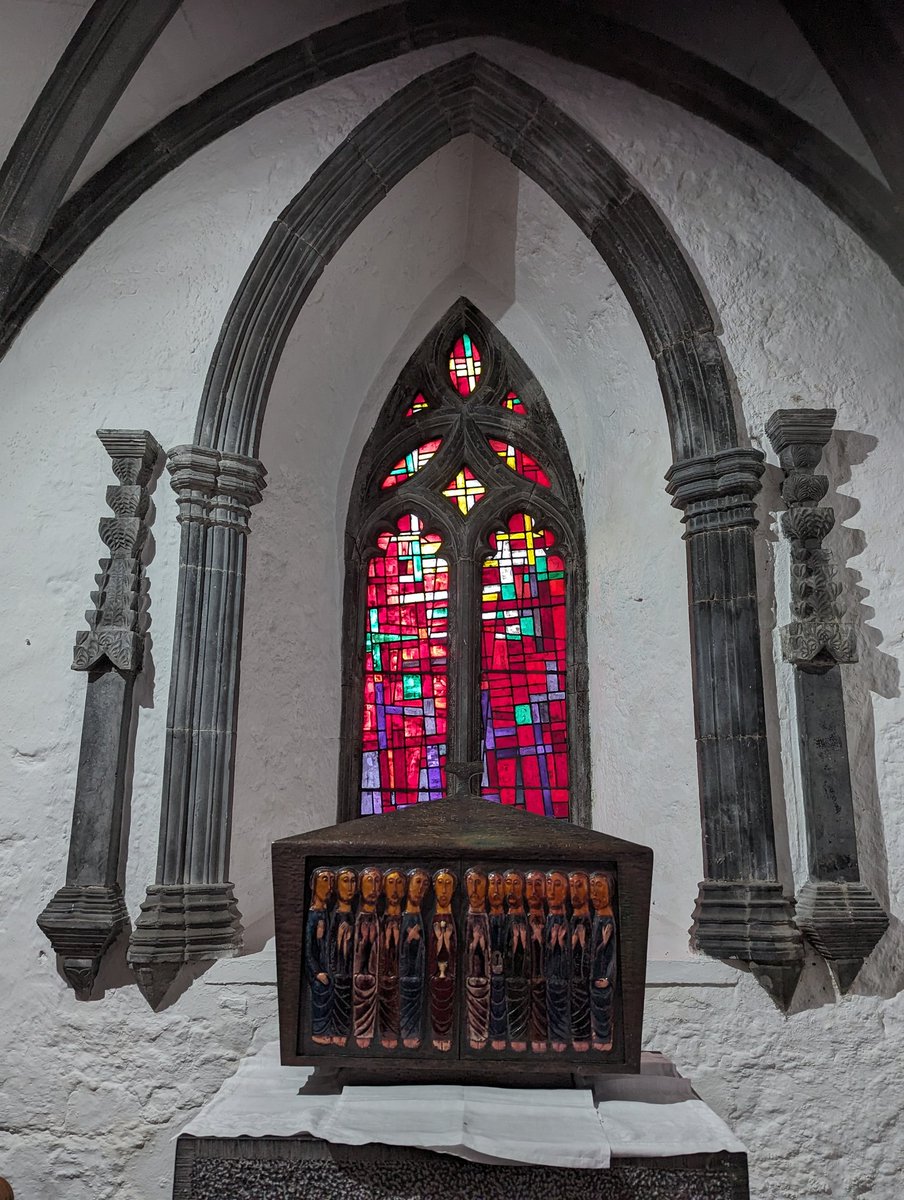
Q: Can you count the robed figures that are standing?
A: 13